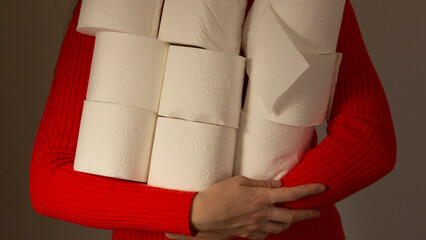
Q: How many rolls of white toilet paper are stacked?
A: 9